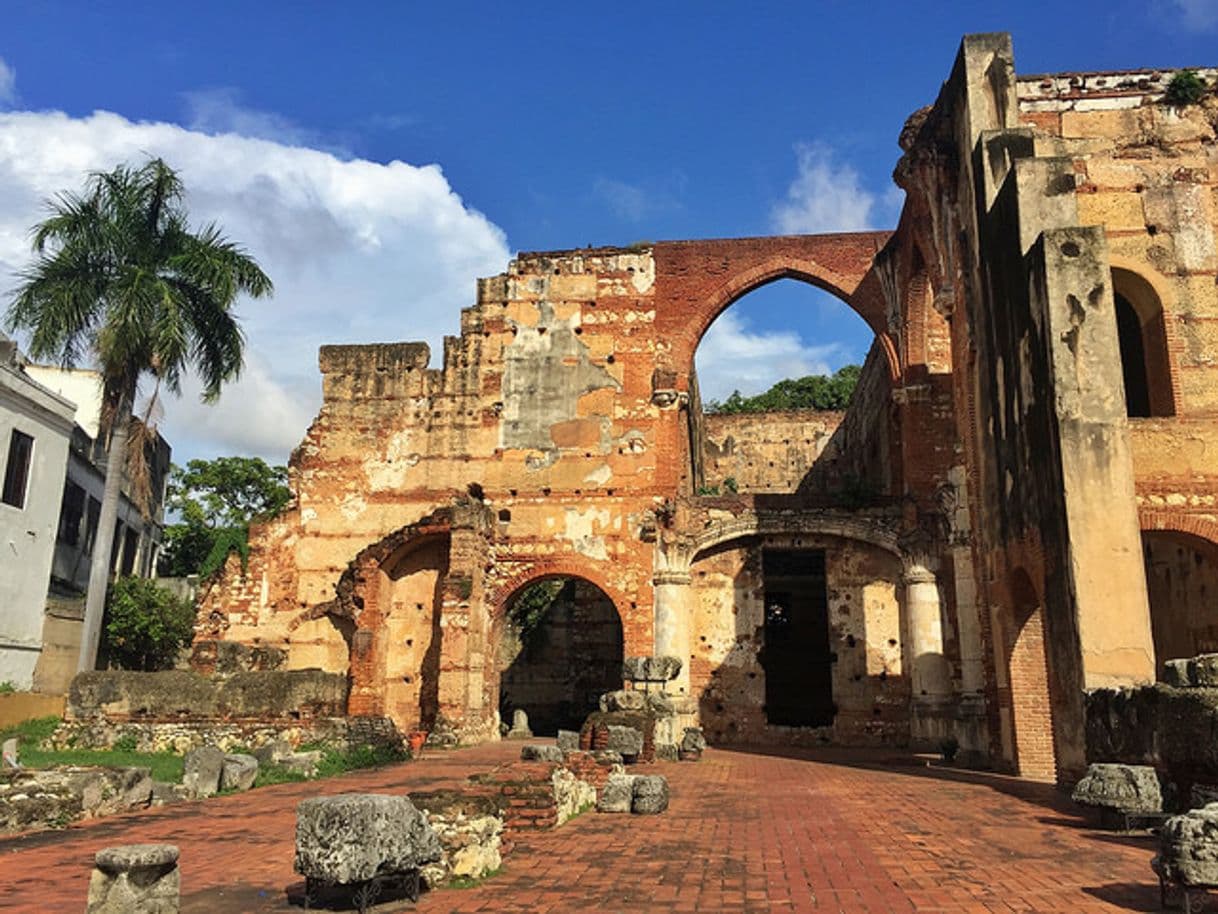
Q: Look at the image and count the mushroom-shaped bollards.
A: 1